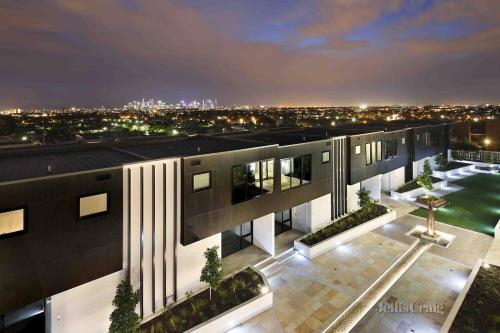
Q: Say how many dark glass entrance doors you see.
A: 2